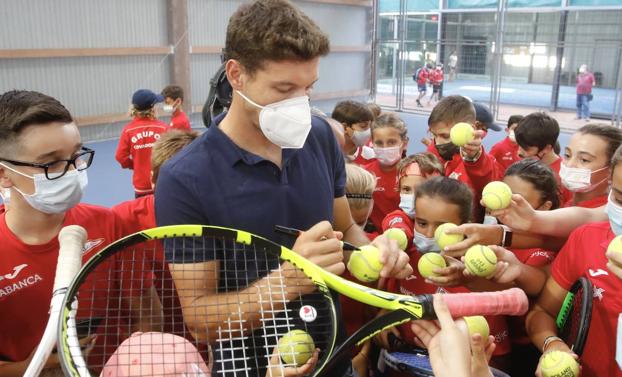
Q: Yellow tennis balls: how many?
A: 11